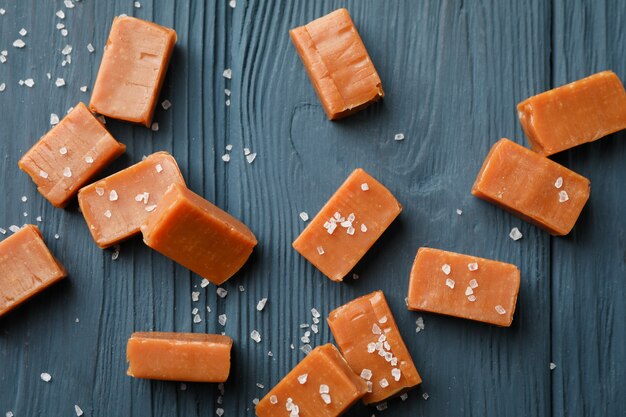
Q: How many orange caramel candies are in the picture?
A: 13